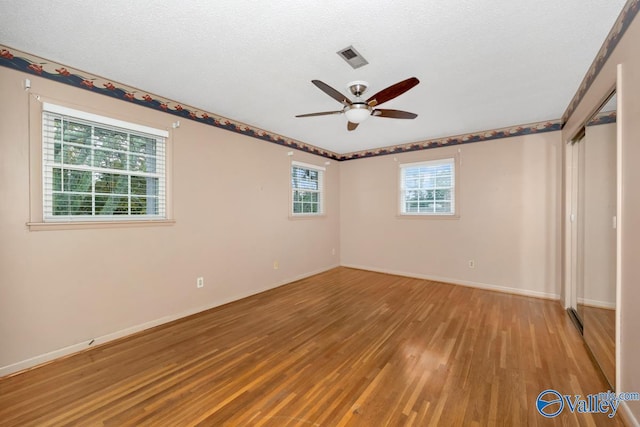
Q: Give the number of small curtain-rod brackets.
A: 6